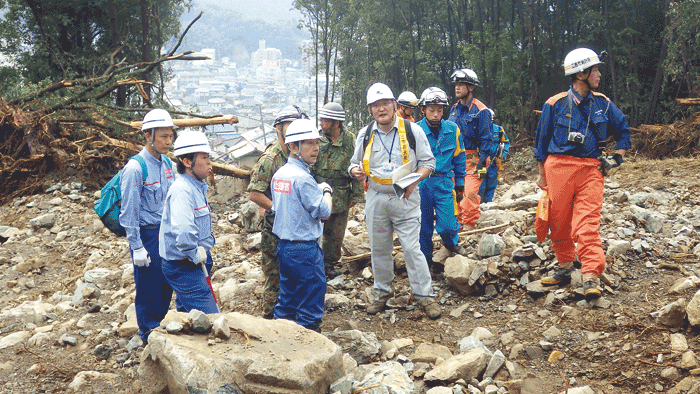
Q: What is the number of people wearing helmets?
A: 11